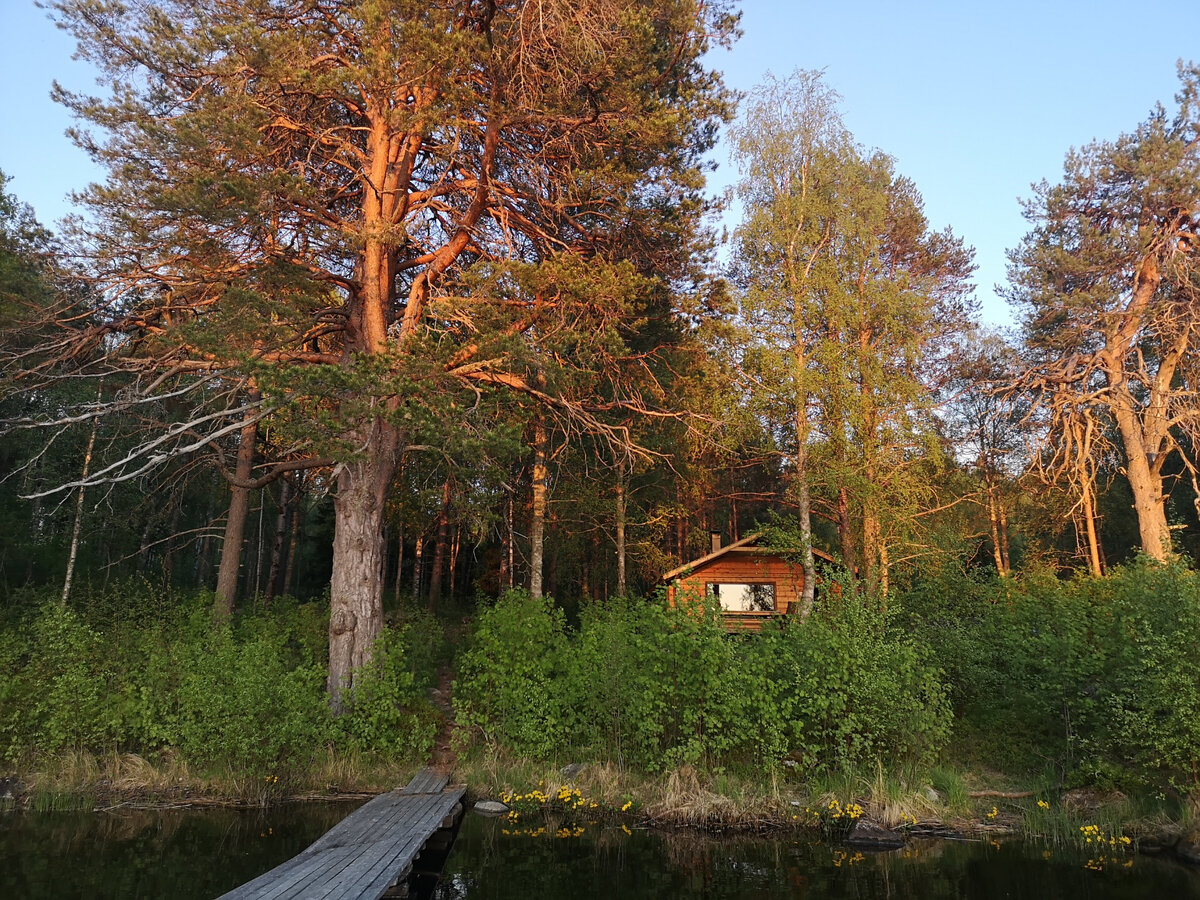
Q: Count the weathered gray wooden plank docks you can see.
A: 1